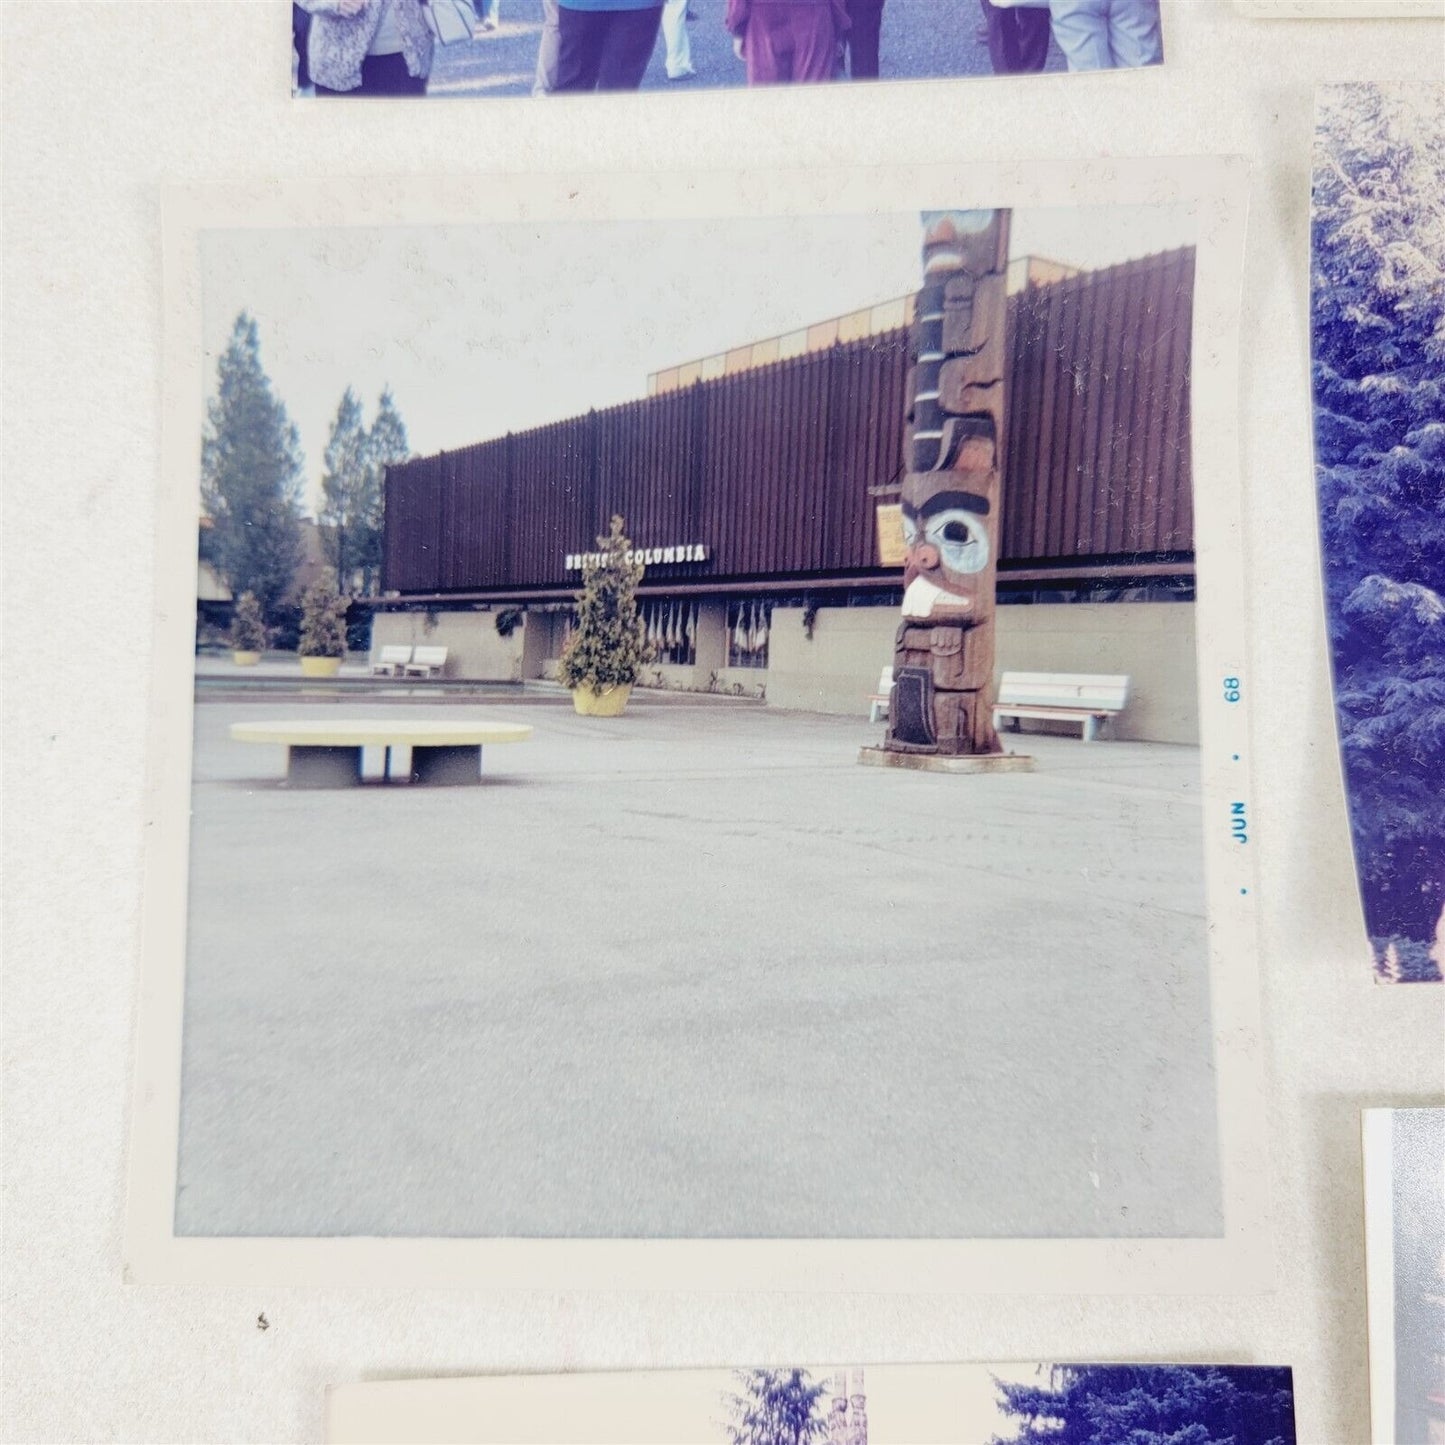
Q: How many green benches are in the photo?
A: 0